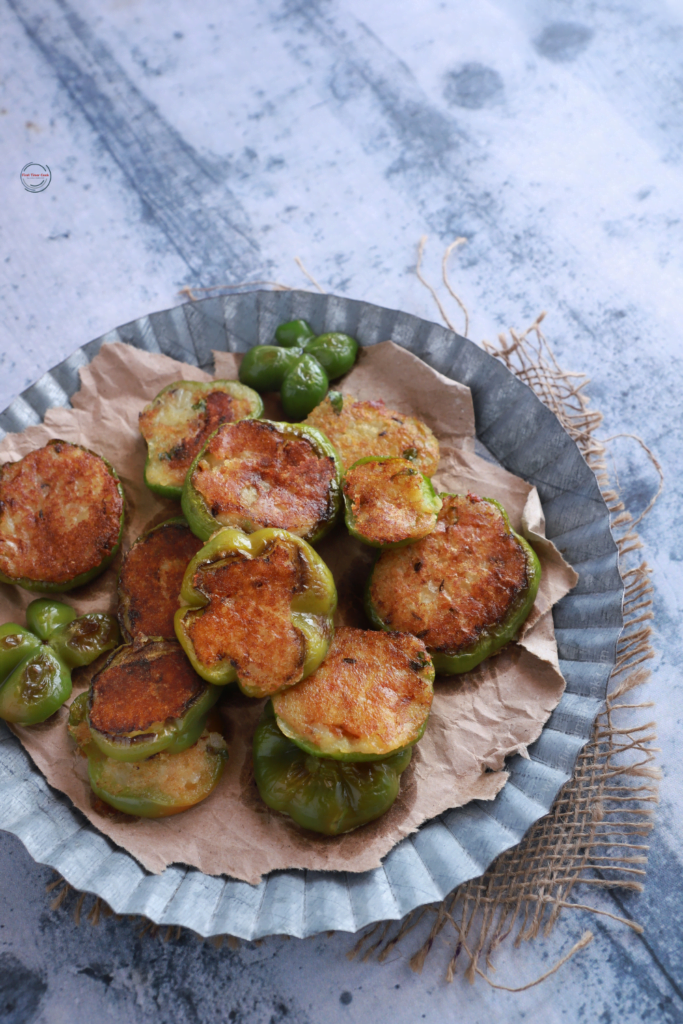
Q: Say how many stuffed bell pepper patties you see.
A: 11